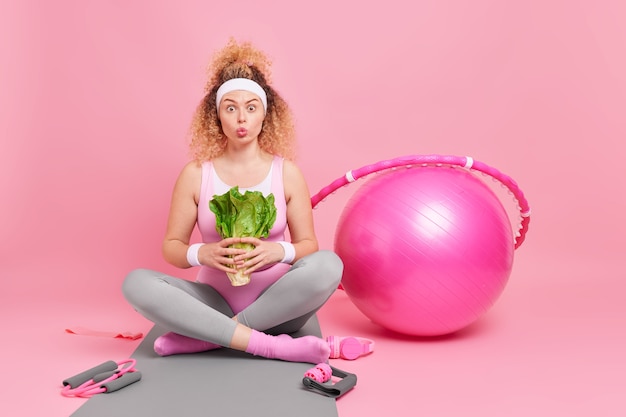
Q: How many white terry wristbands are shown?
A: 2